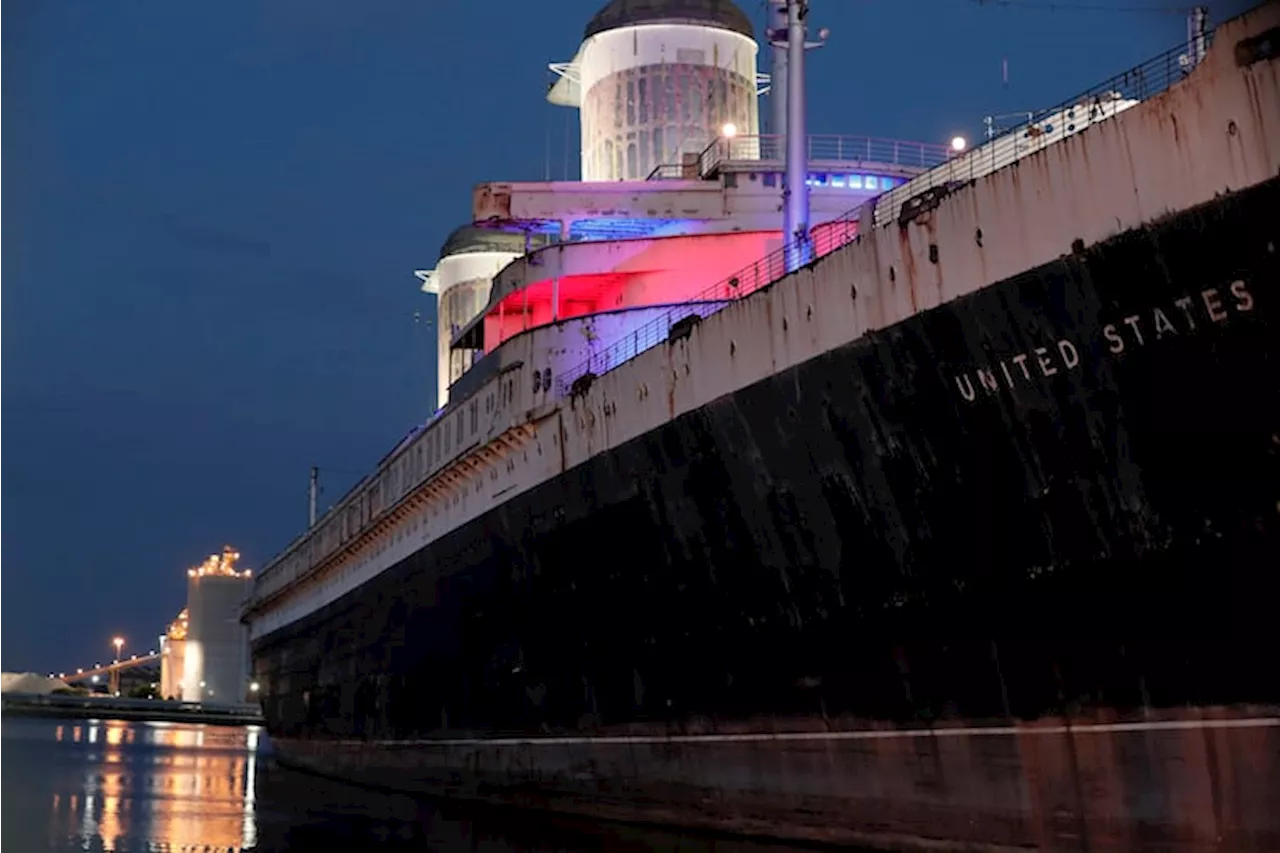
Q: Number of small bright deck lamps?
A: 2